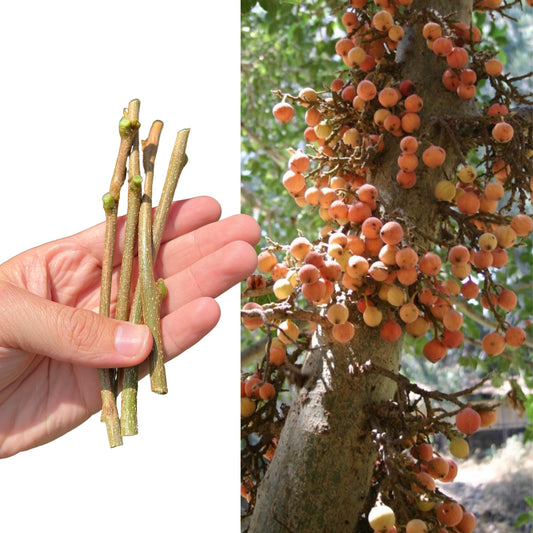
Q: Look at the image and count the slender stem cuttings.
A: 4